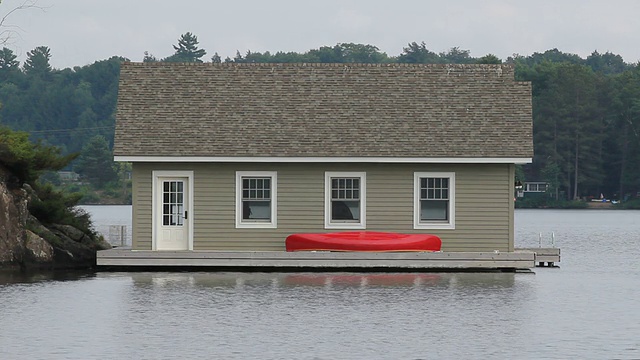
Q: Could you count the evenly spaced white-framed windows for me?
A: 3